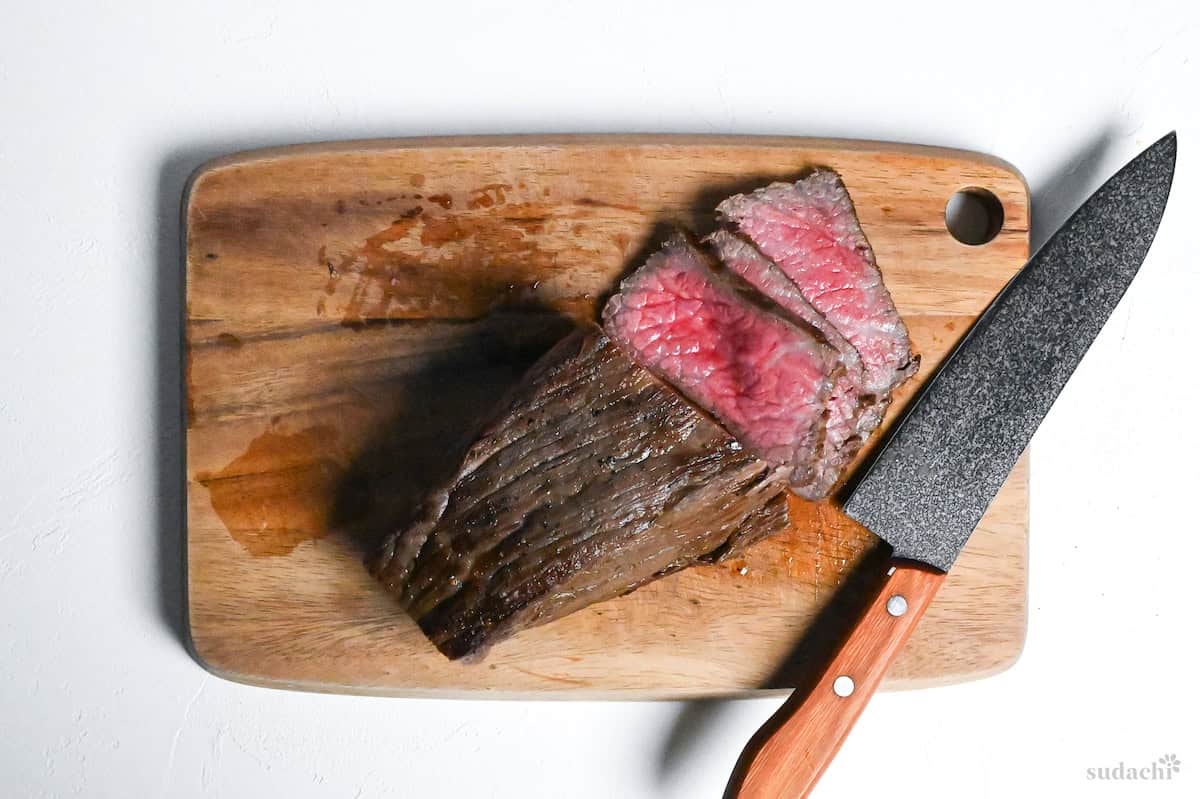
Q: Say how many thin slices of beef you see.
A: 3